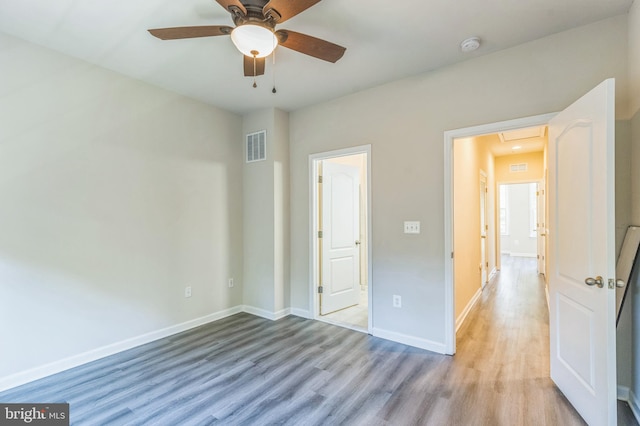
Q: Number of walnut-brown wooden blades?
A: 5